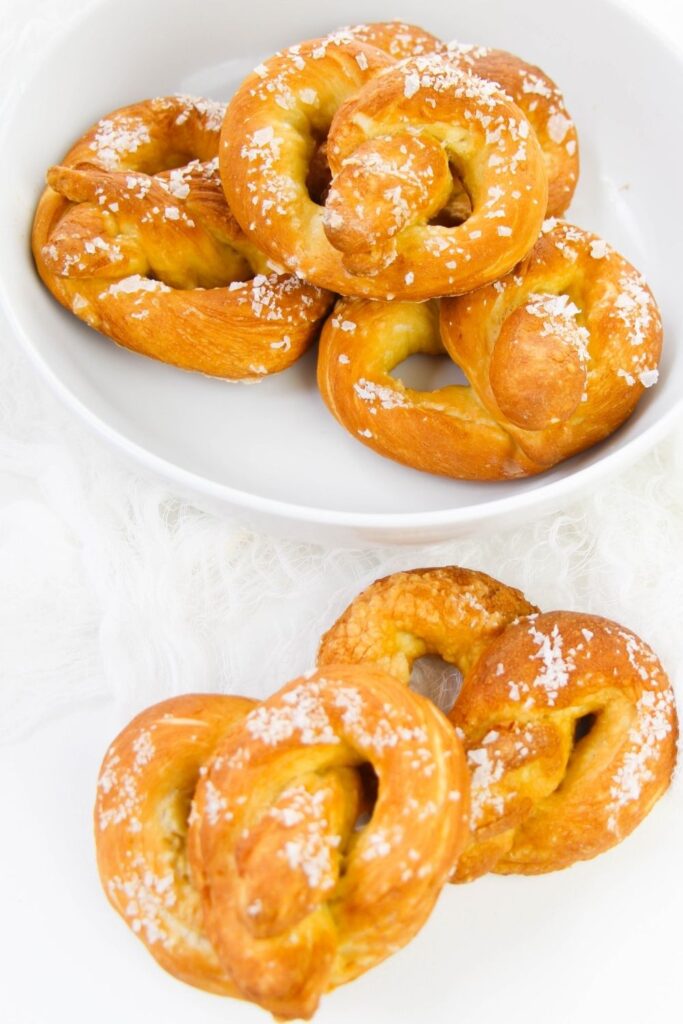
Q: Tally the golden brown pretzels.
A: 6